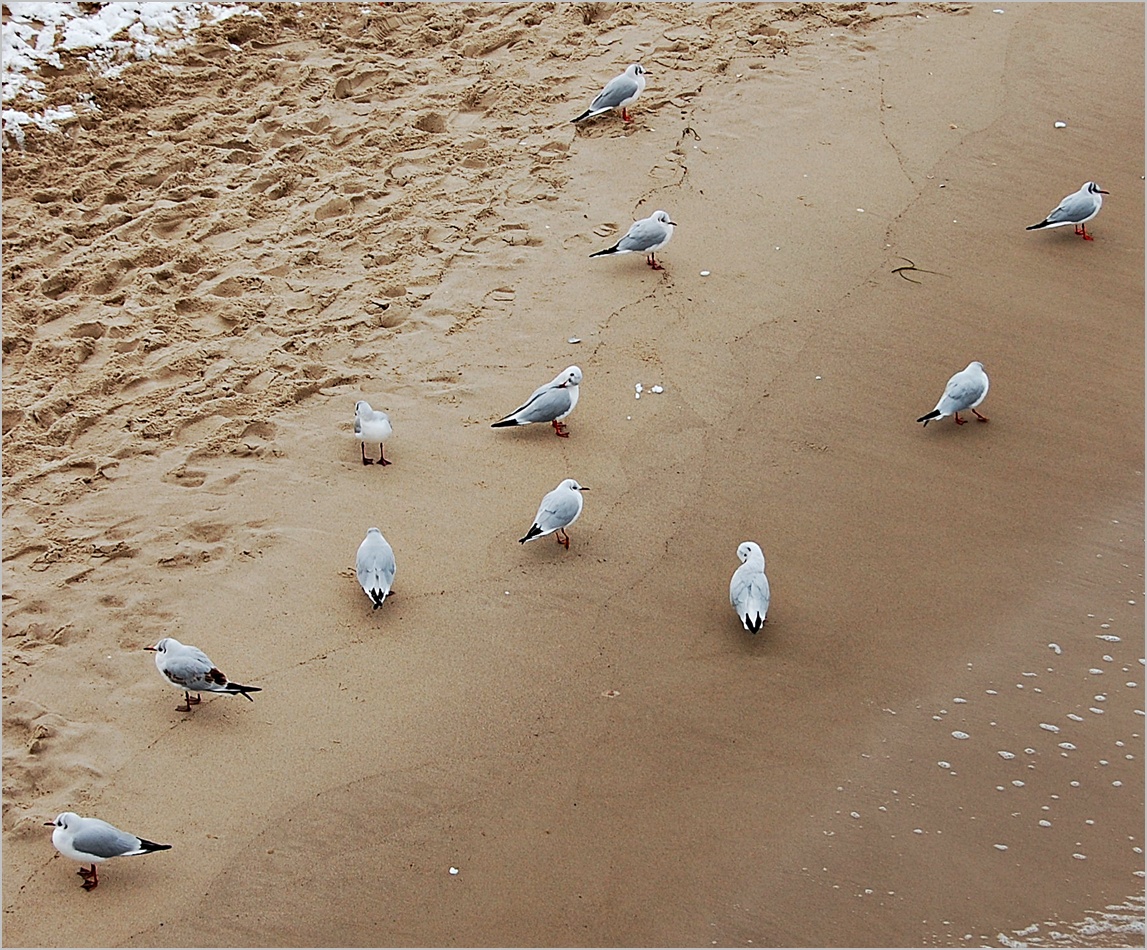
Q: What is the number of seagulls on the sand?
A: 11